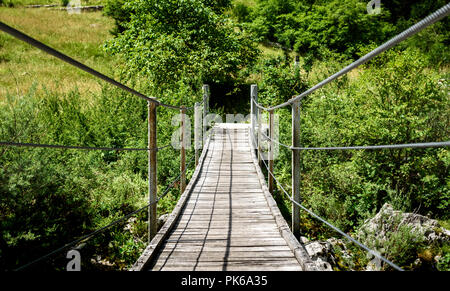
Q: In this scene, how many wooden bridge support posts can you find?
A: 8